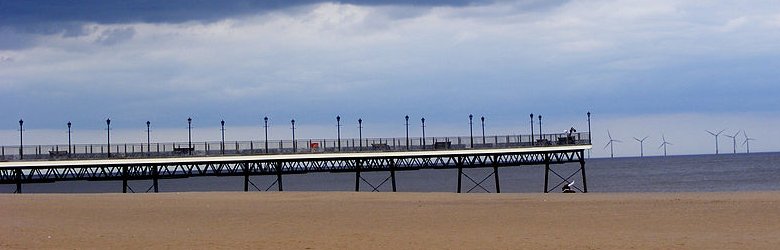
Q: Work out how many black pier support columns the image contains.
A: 11